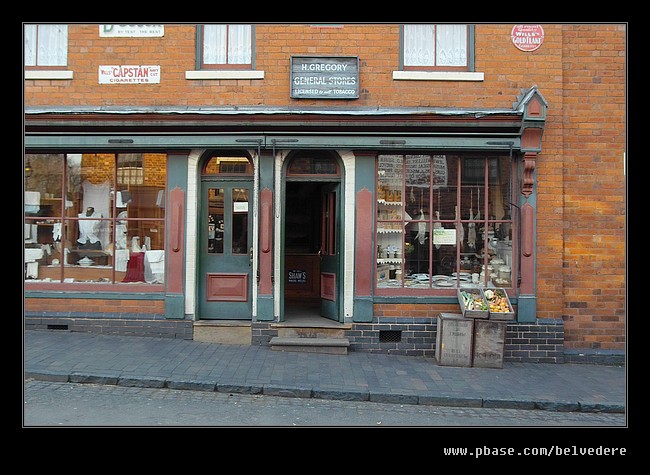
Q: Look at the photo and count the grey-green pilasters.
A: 4